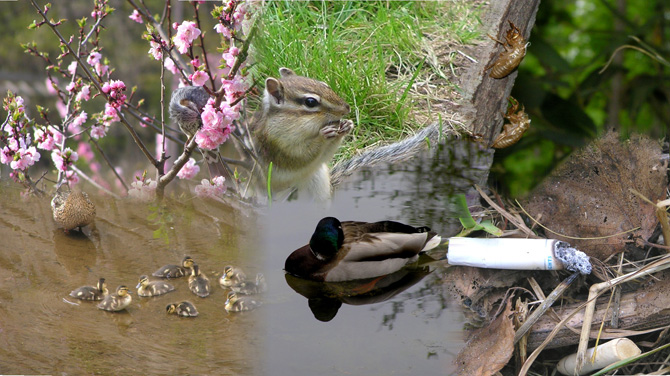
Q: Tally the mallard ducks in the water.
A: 11